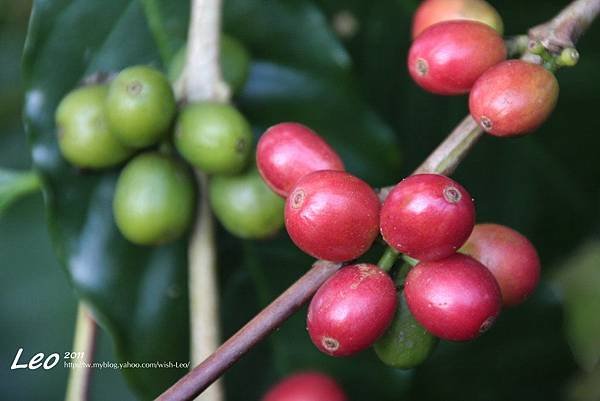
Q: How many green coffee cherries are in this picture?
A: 7